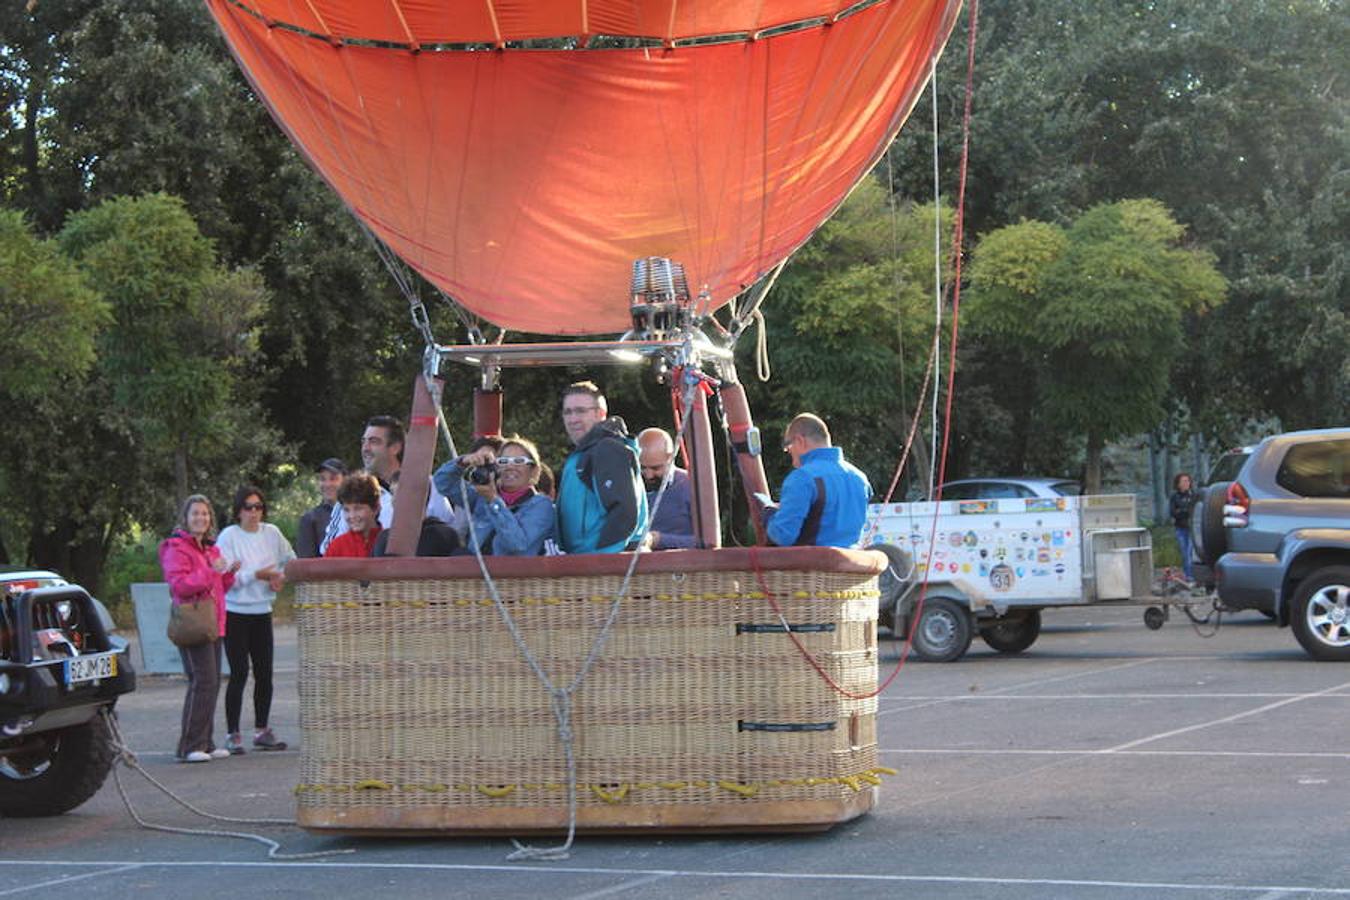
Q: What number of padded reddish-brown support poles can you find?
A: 4